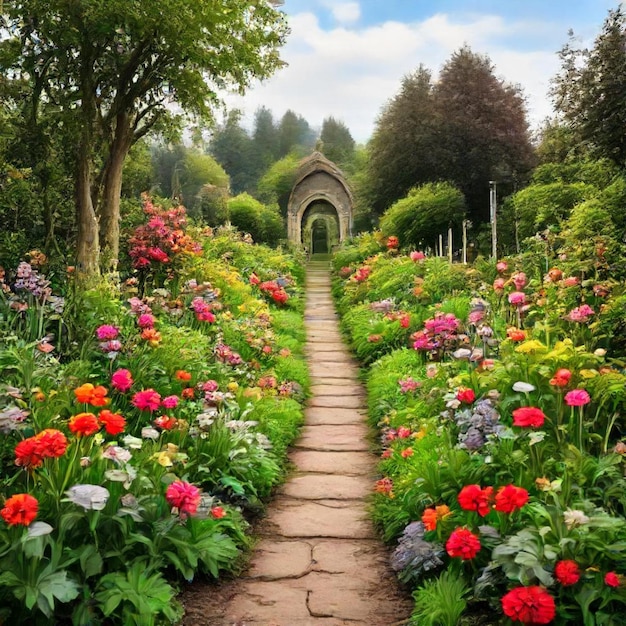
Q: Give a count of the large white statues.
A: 0